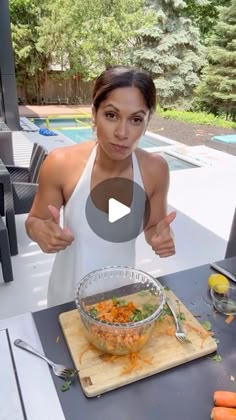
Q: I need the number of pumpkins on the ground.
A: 0